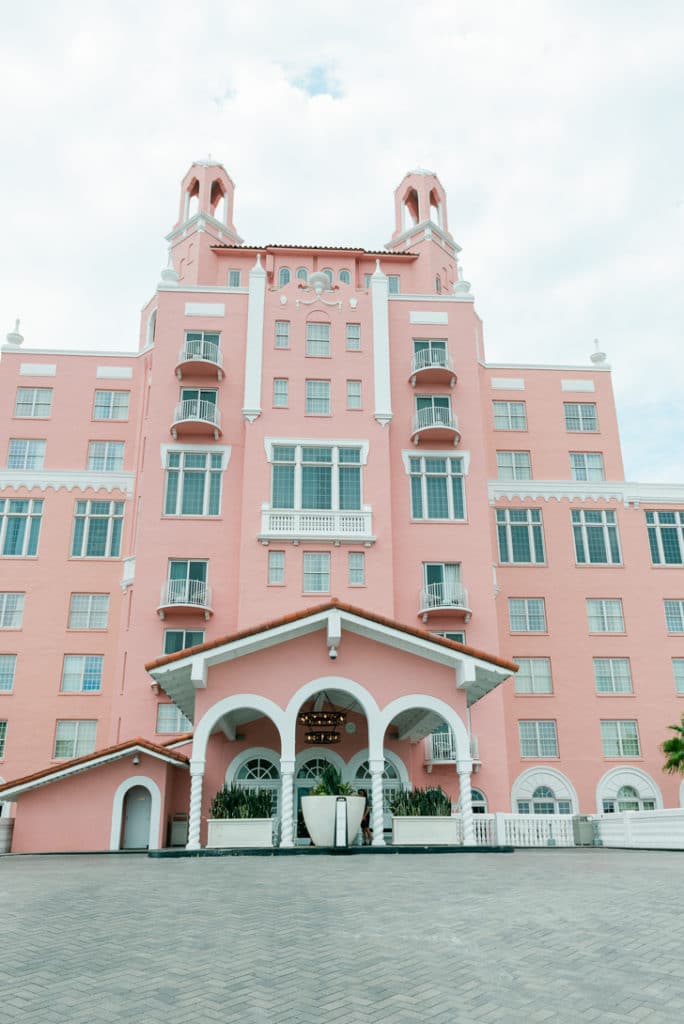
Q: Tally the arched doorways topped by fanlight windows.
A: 3